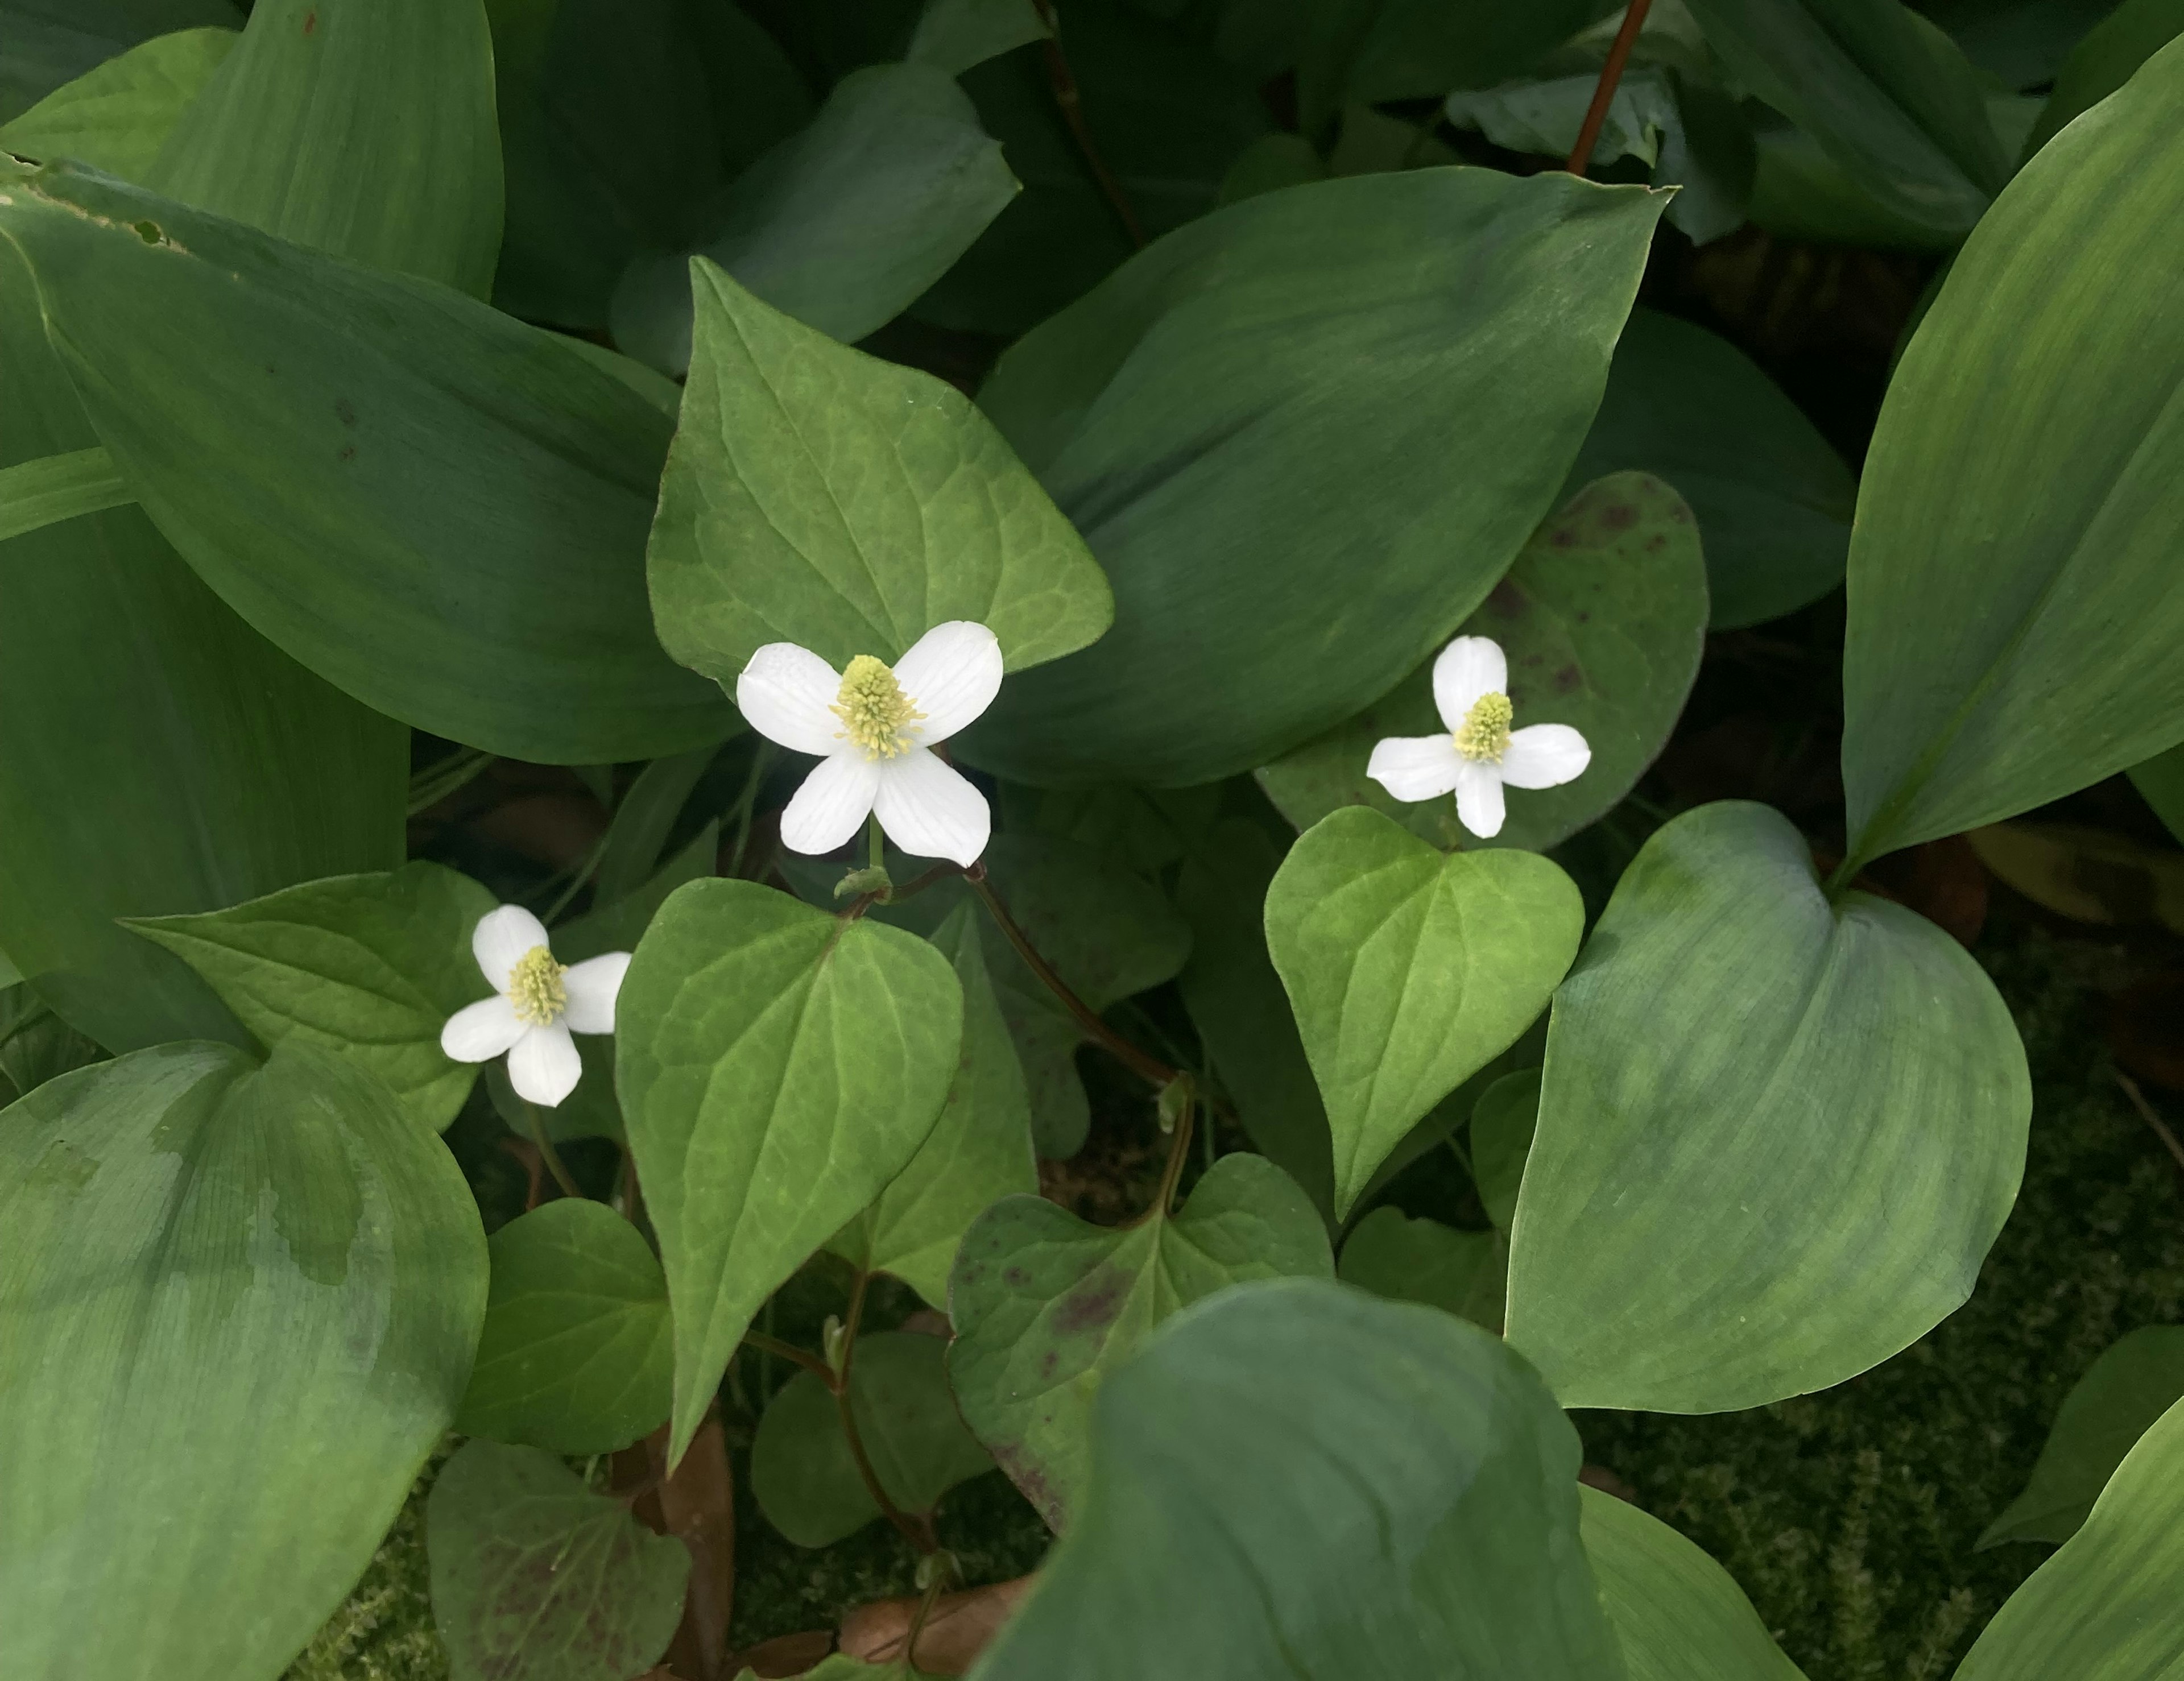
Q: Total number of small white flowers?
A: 3